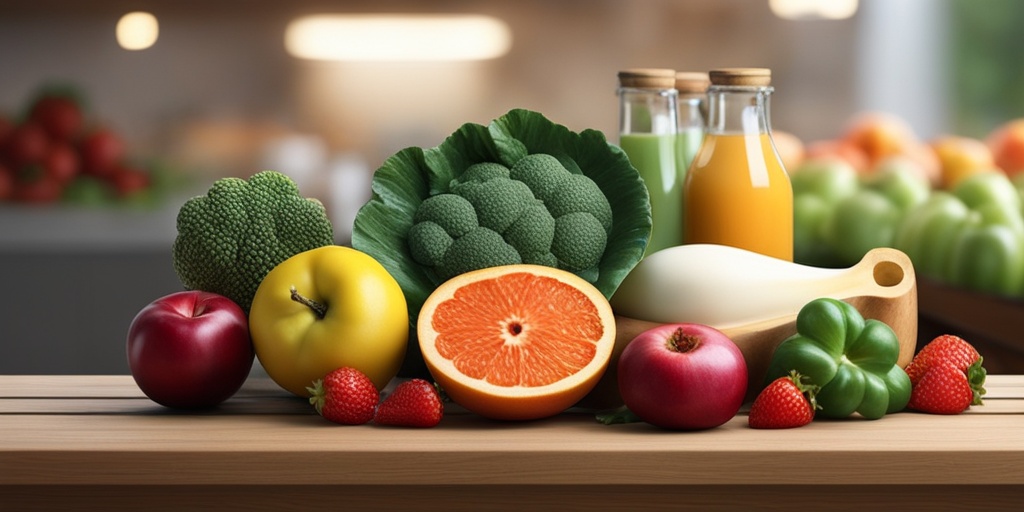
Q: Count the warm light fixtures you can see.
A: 3